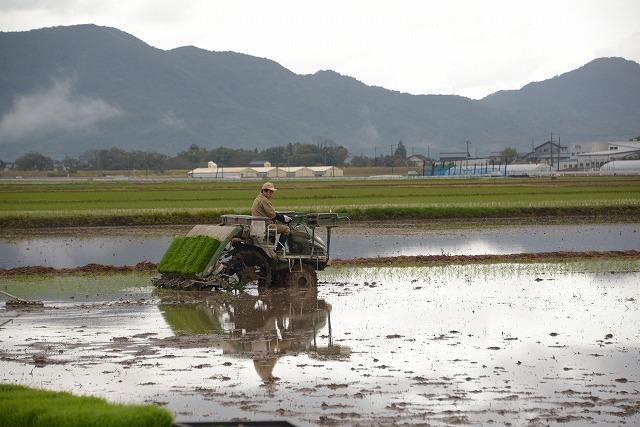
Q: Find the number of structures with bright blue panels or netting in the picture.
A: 1